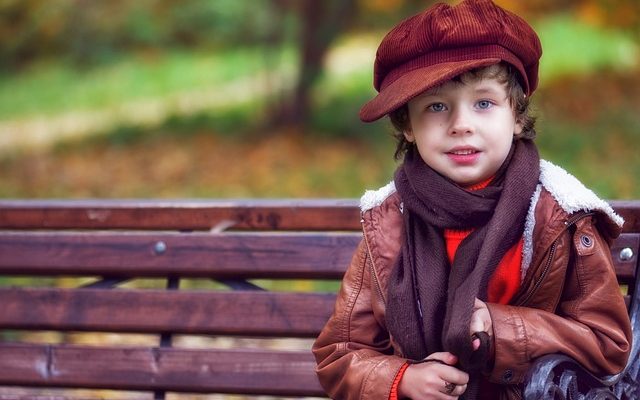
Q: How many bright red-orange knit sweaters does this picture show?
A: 1